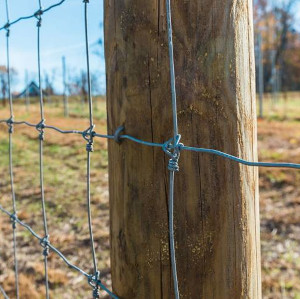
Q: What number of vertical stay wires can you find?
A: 4